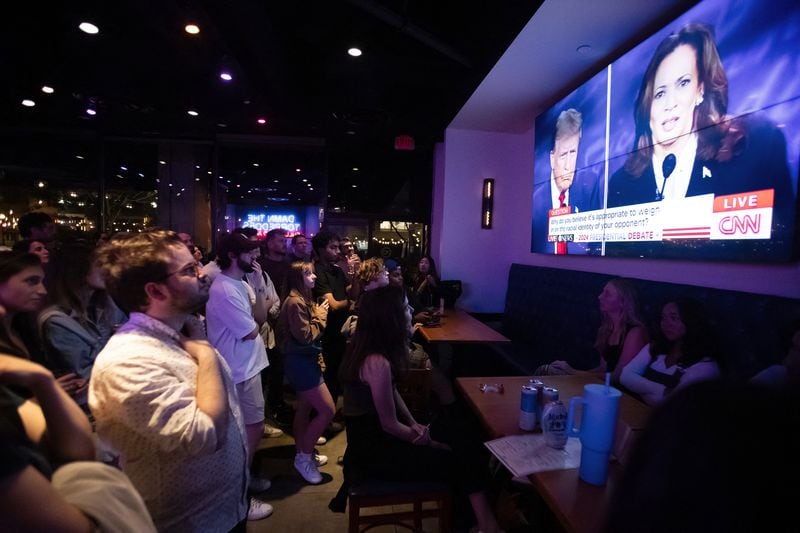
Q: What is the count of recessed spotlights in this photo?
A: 9